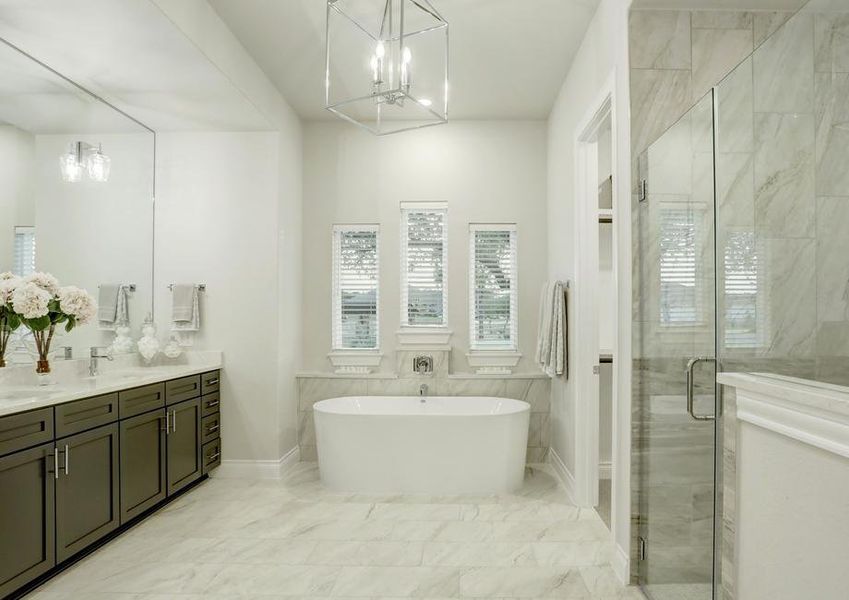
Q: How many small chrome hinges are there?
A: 2